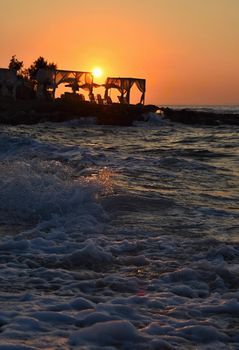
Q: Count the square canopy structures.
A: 2